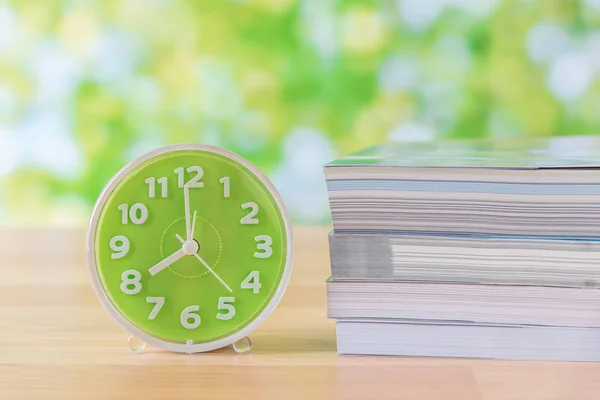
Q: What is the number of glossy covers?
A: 1